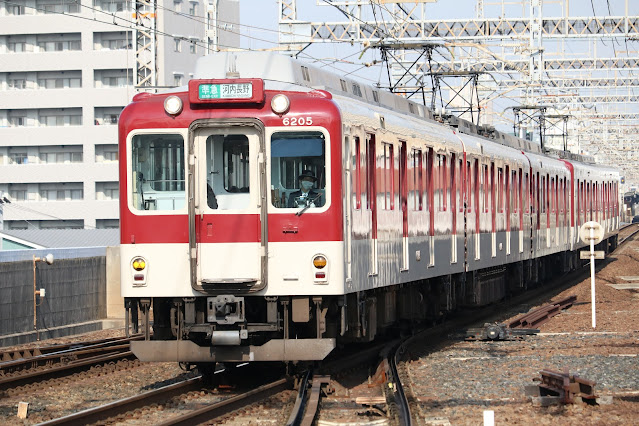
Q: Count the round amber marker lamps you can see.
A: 2